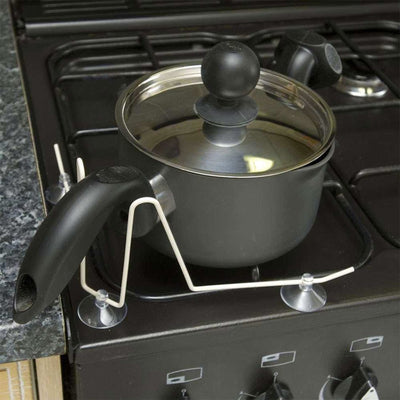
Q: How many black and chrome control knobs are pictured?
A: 3